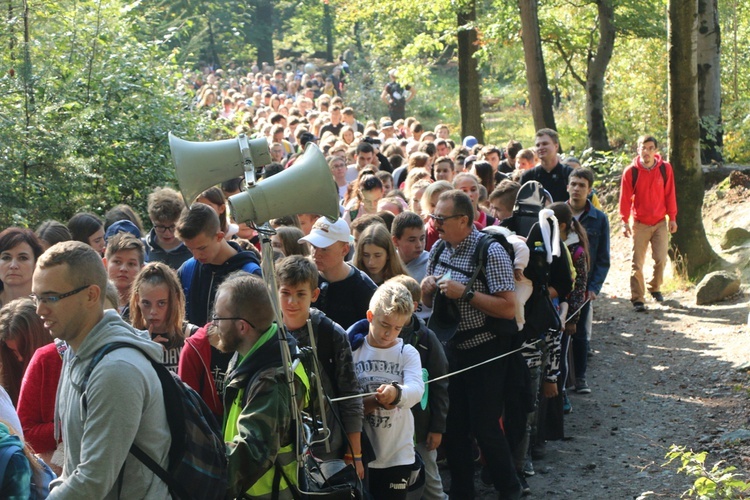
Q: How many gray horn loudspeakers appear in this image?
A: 2